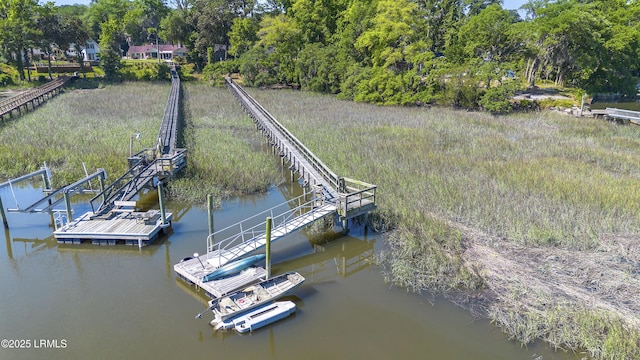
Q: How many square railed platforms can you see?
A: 2